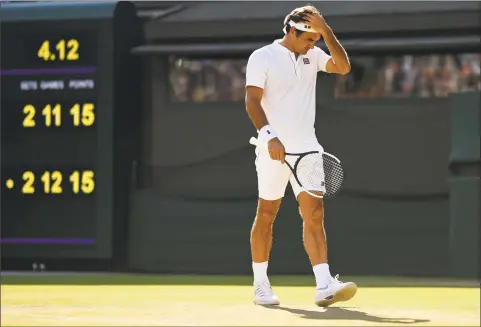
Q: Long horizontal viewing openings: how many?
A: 2